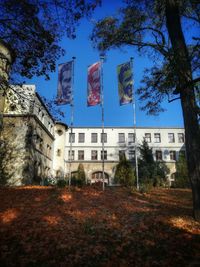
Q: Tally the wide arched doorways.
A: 1